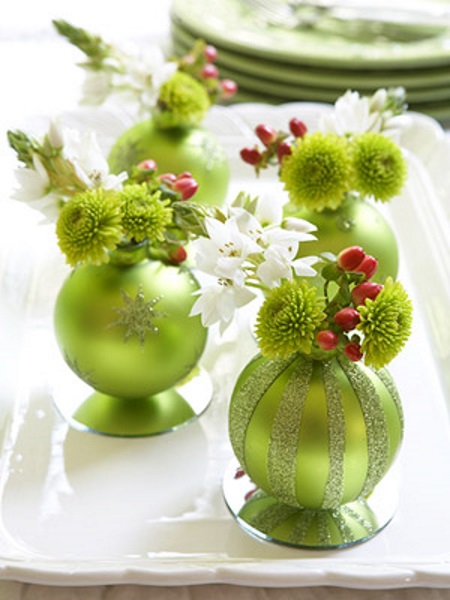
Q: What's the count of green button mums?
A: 7